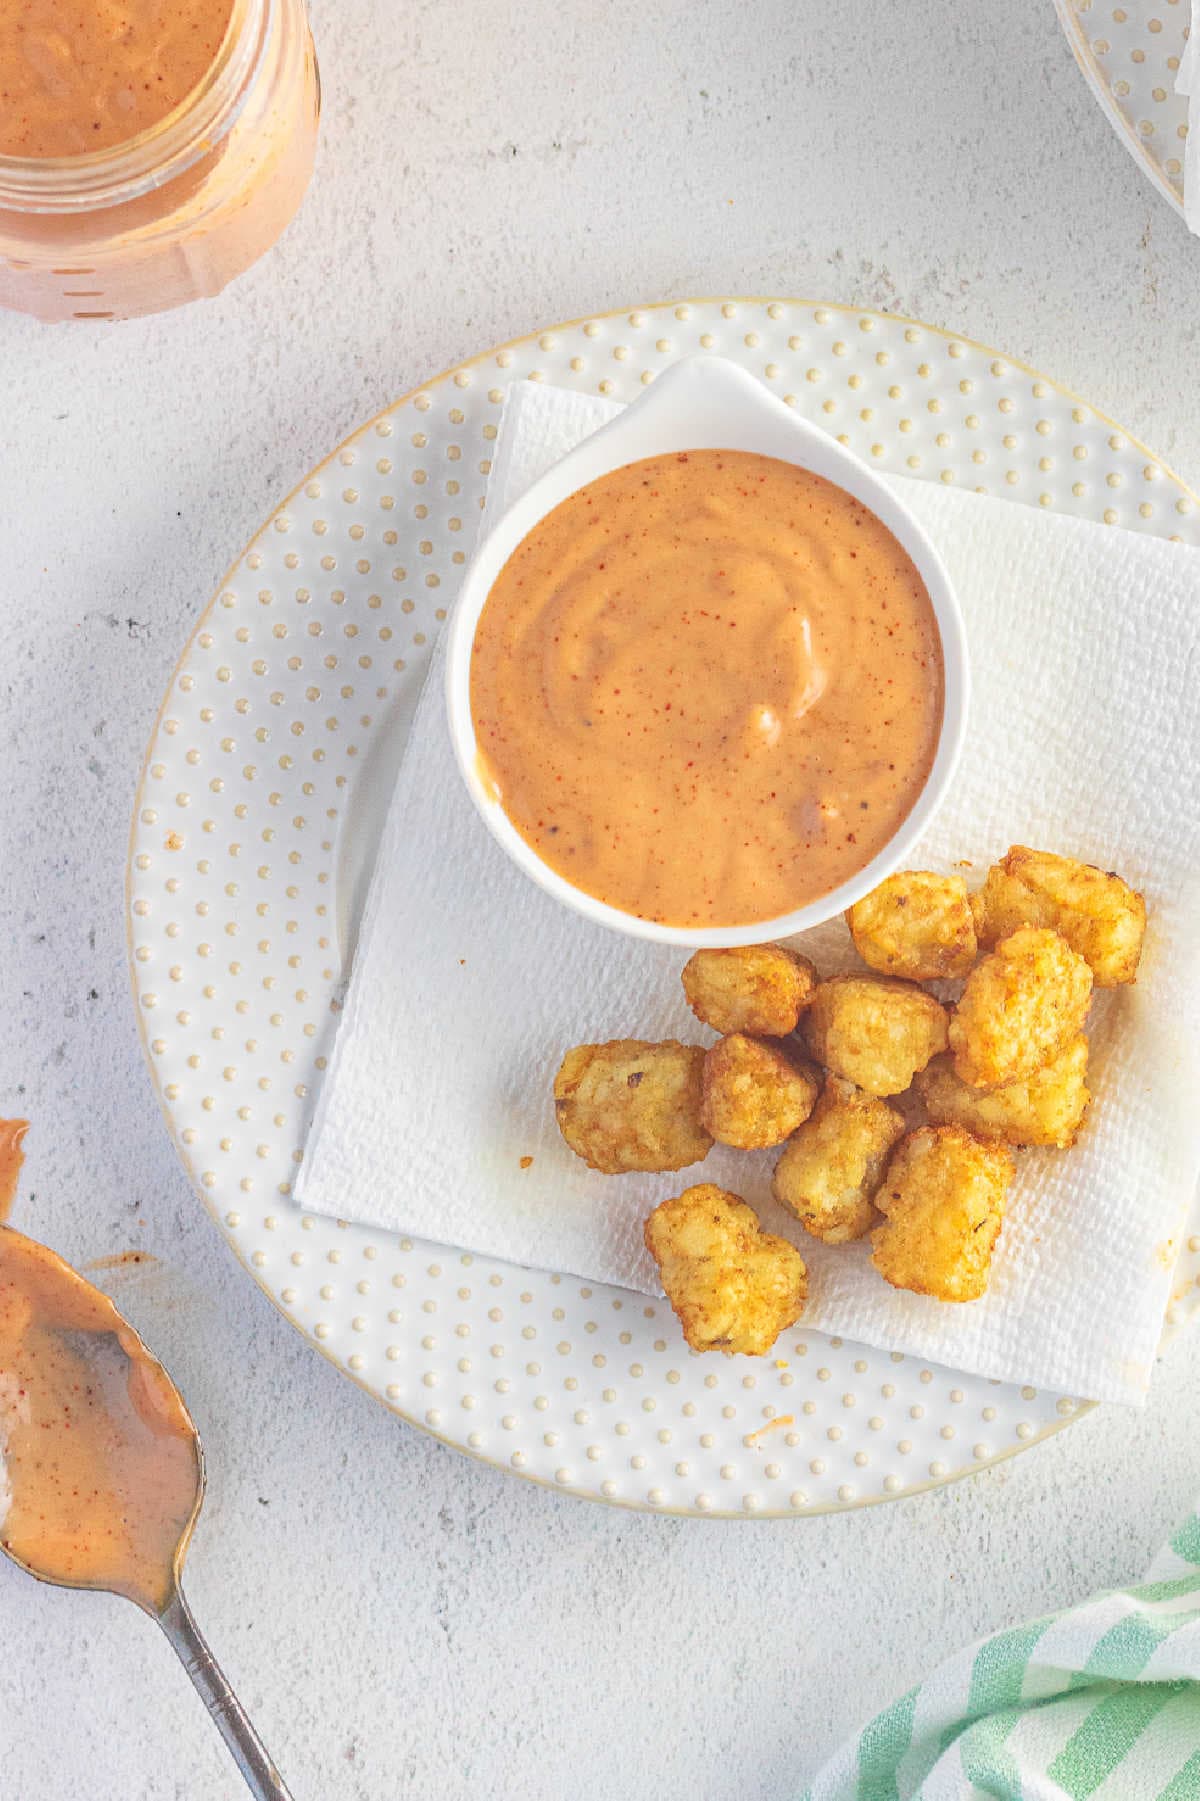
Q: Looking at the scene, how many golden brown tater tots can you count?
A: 11